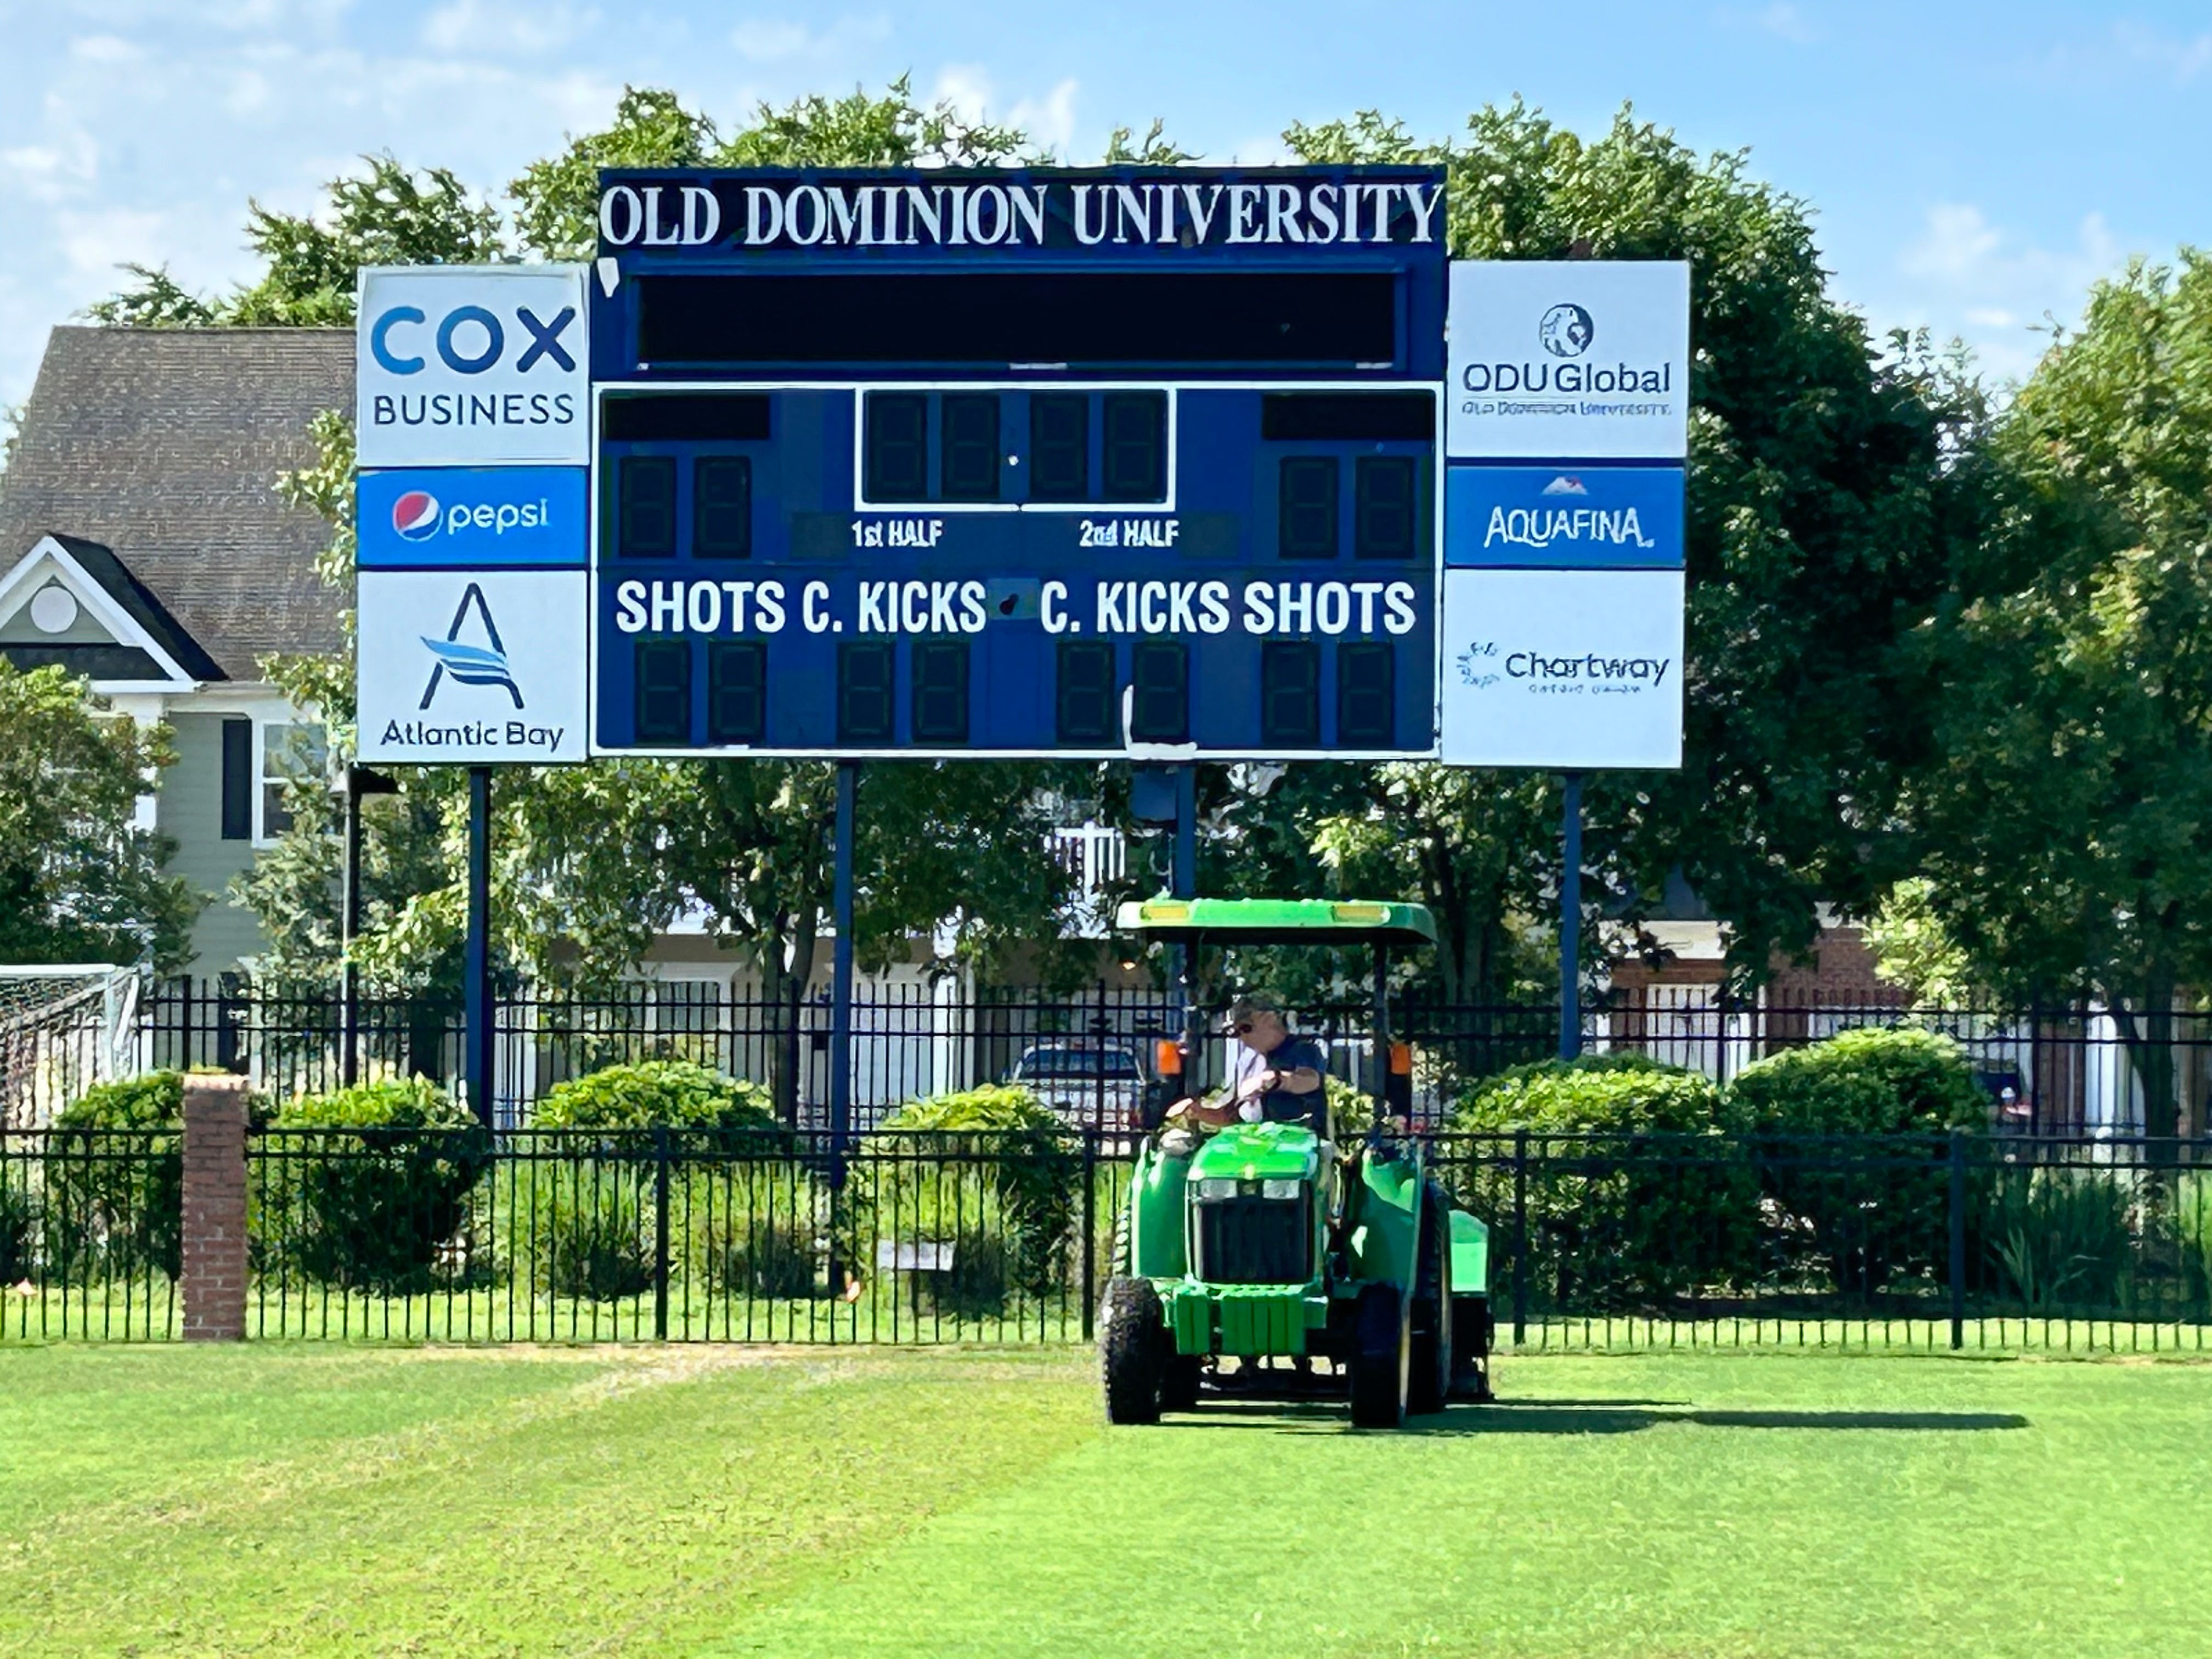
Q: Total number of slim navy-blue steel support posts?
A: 4